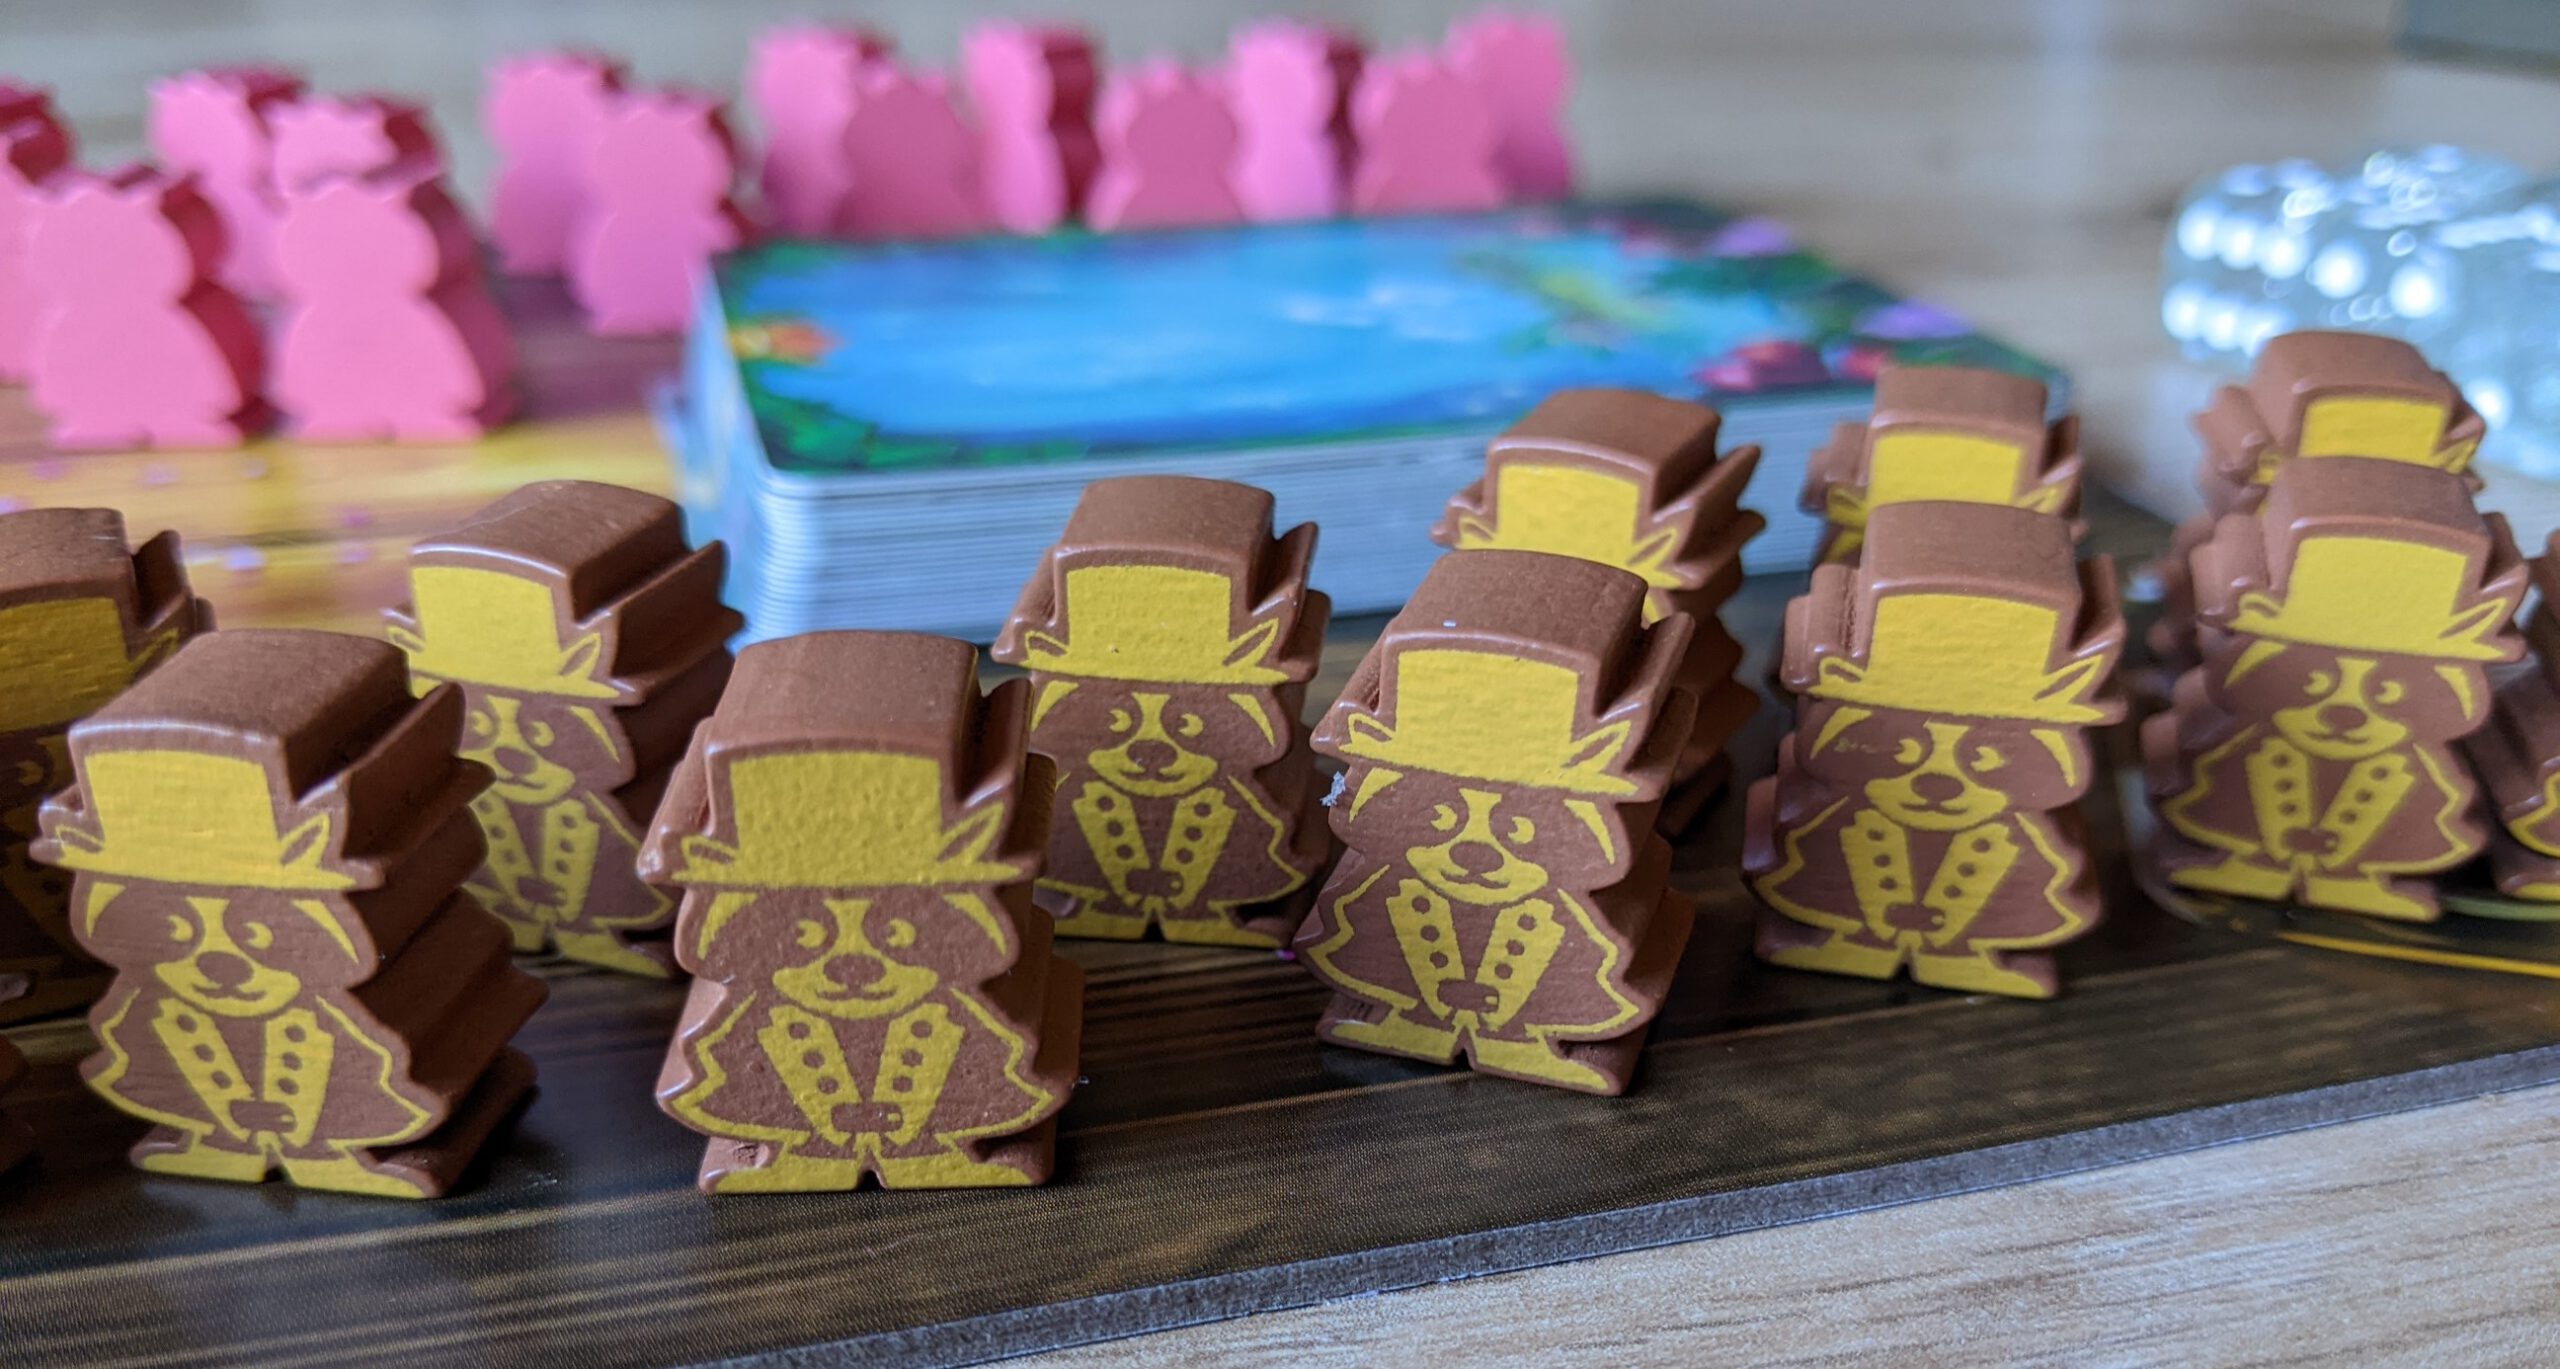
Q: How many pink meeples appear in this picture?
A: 14